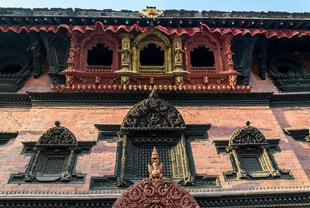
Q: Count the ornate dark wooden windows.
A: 3